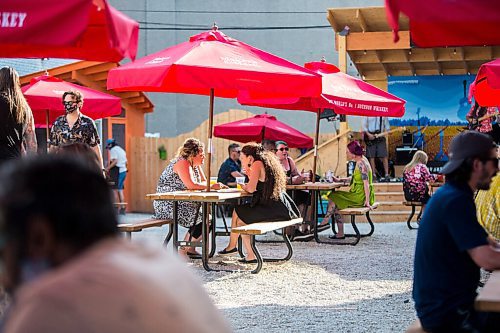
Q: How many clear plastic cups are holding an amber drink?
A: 2